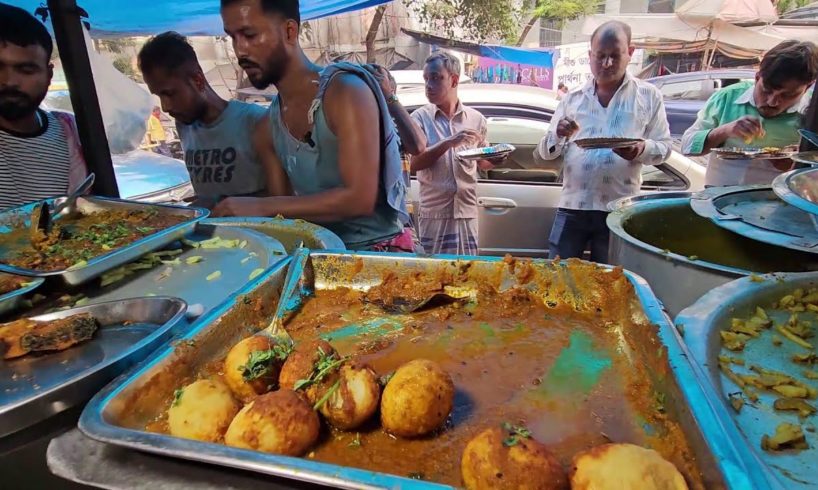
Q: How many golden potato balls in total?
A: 8